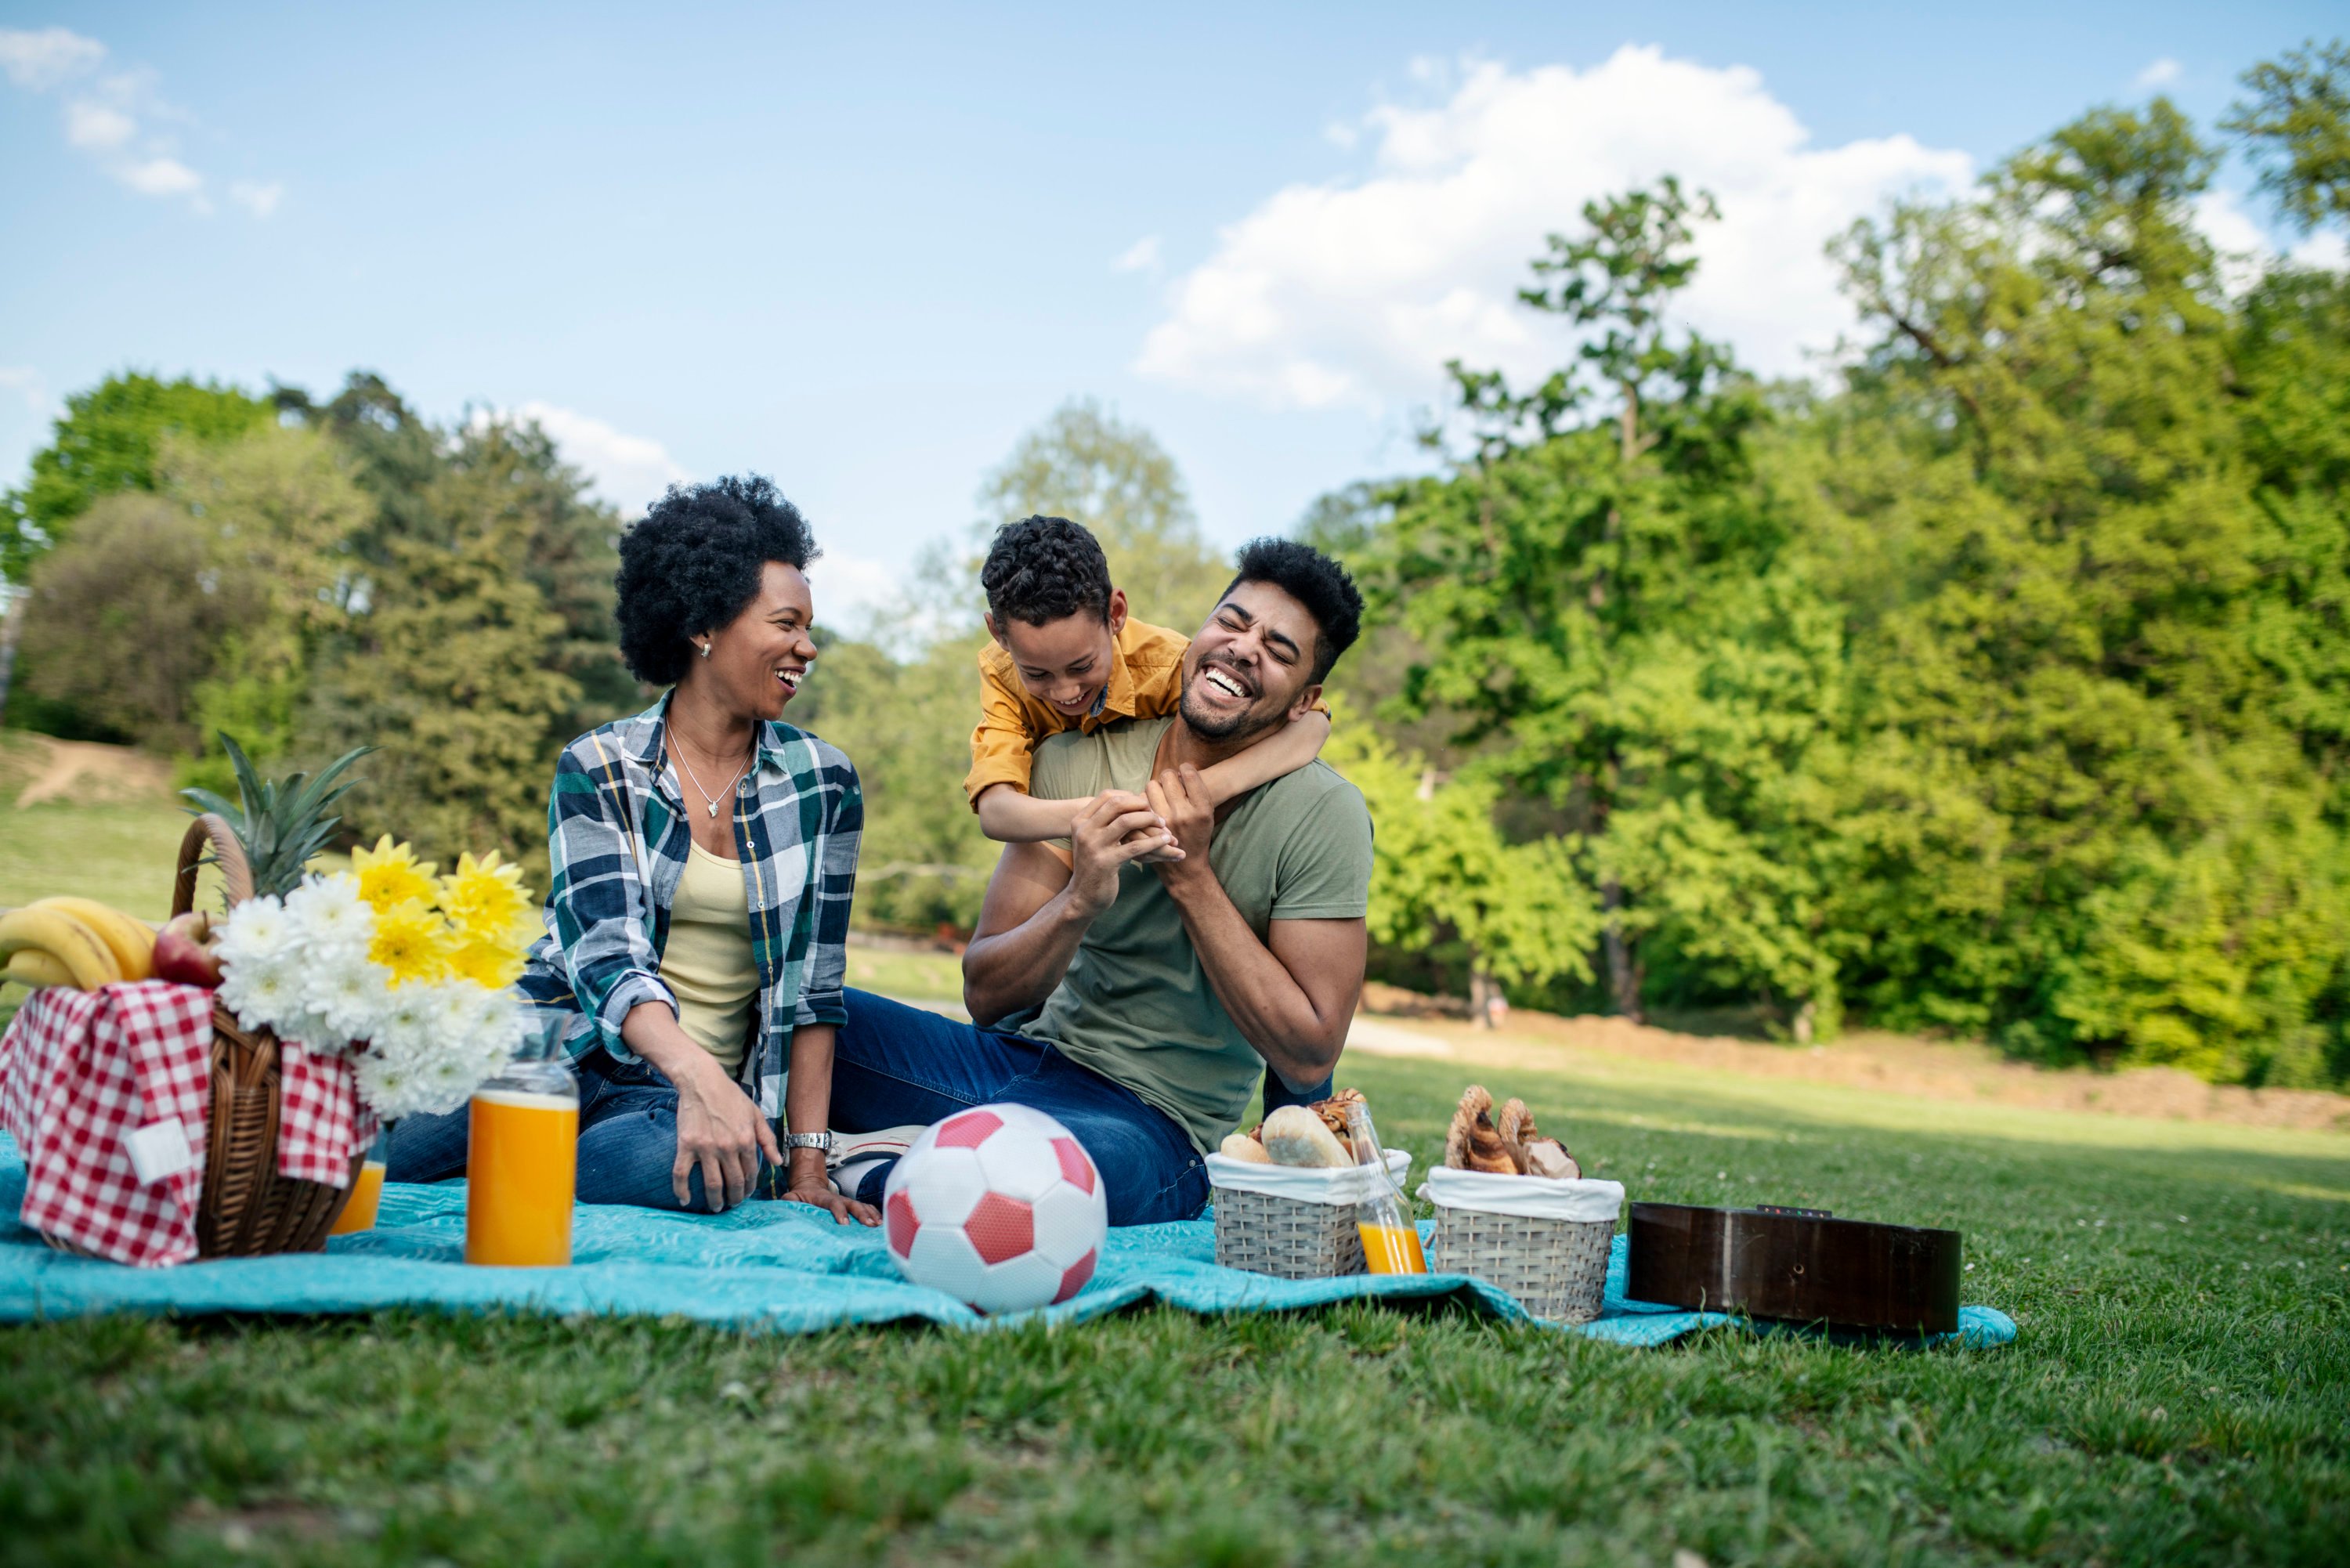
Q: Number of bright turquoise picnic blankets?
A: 1